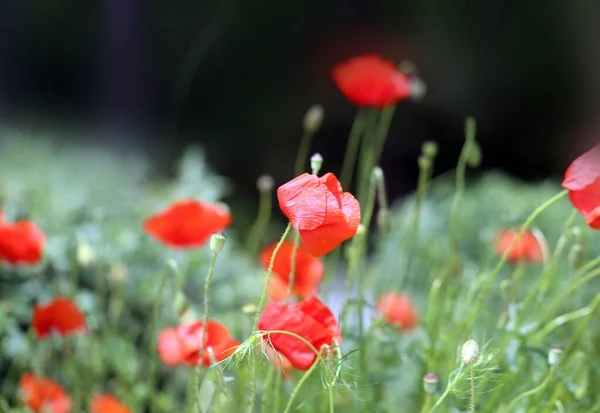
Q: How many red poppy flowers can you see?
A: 13